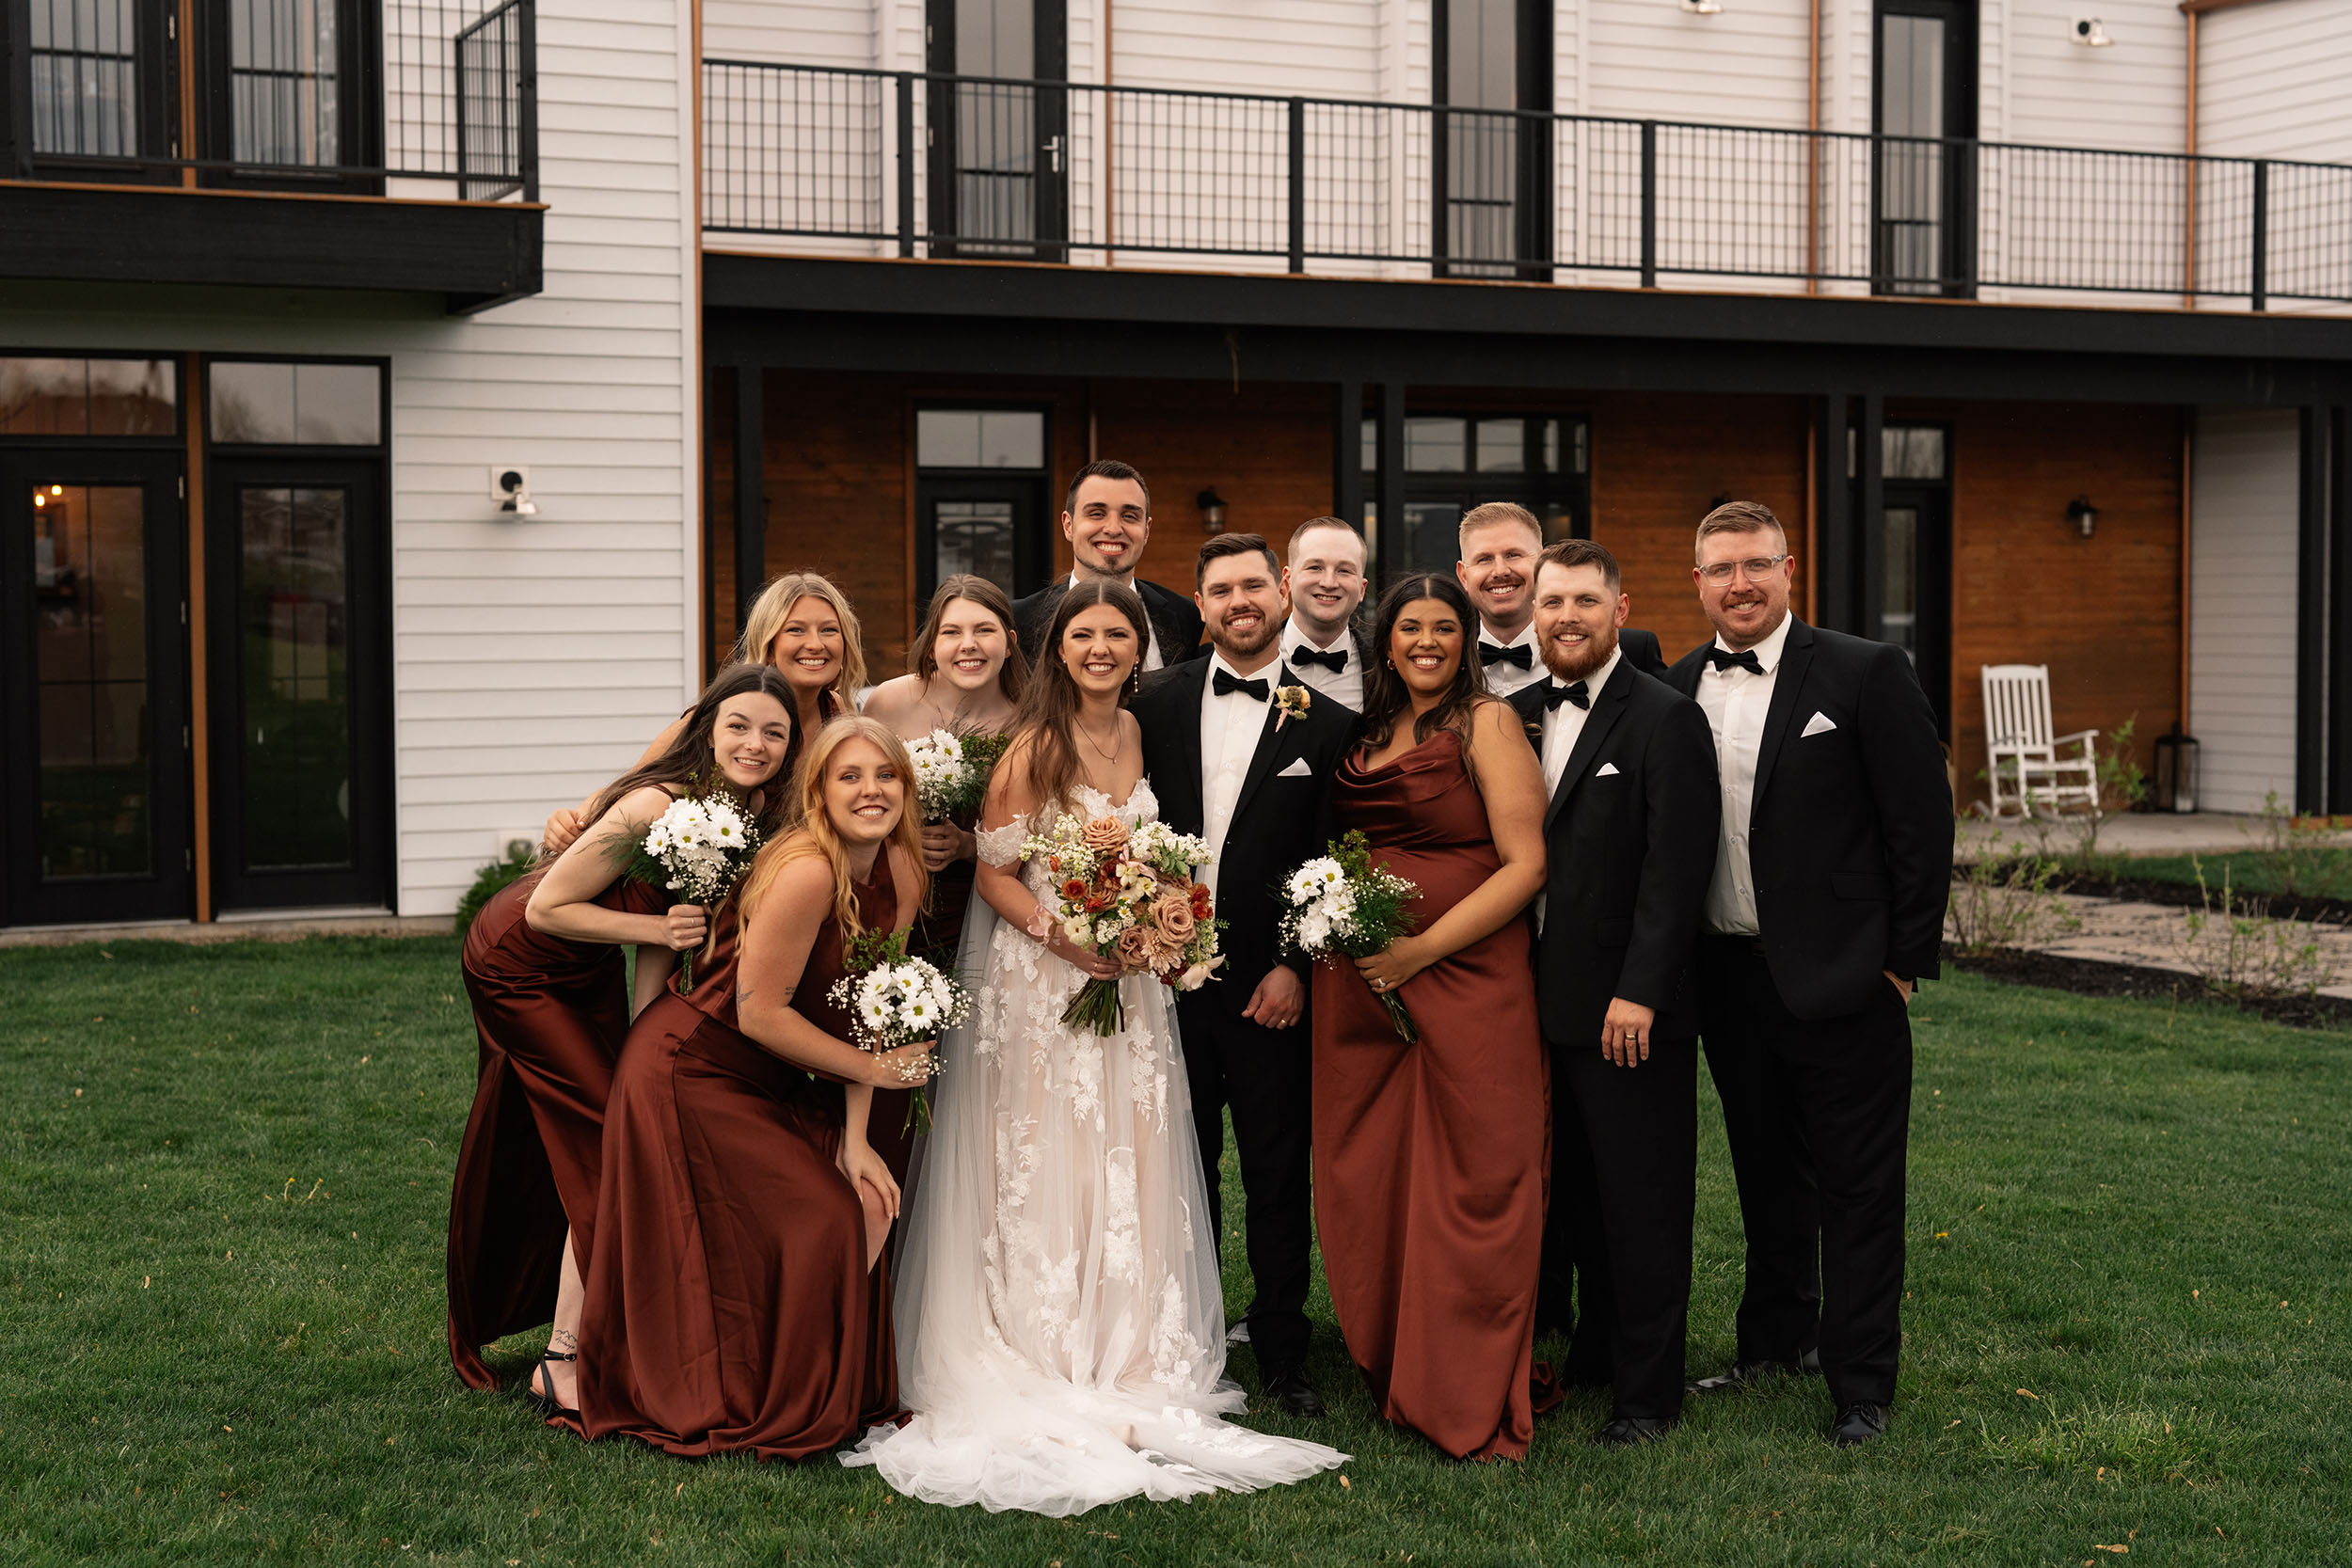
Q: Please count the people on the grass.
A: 12